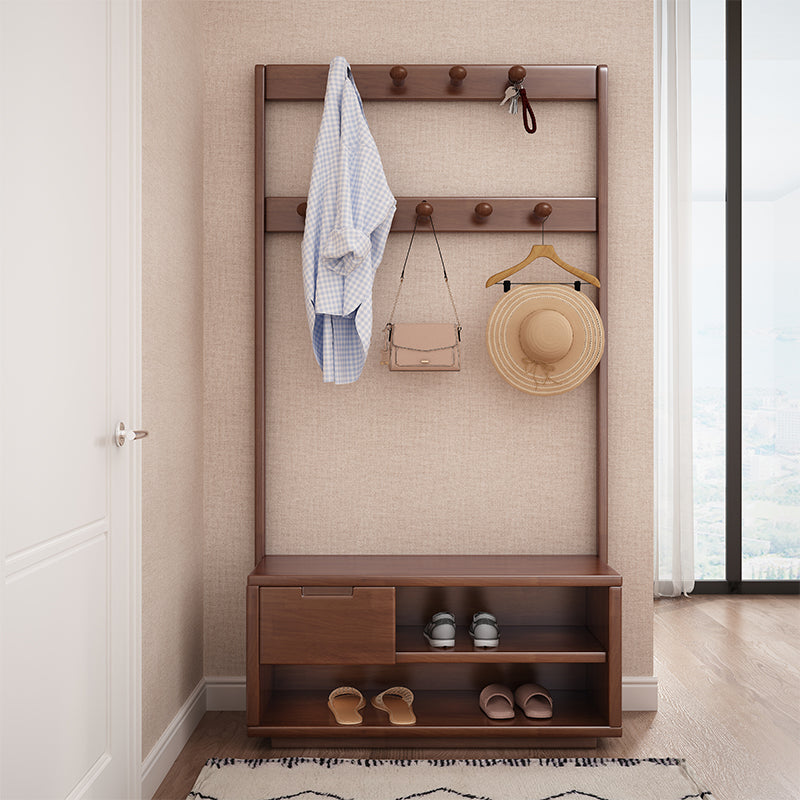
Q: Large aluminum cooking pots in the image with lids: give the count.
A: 0